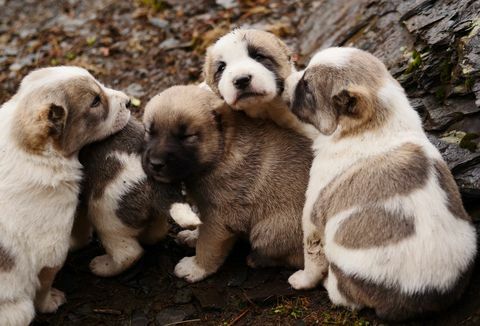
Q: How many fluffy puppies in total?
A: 5